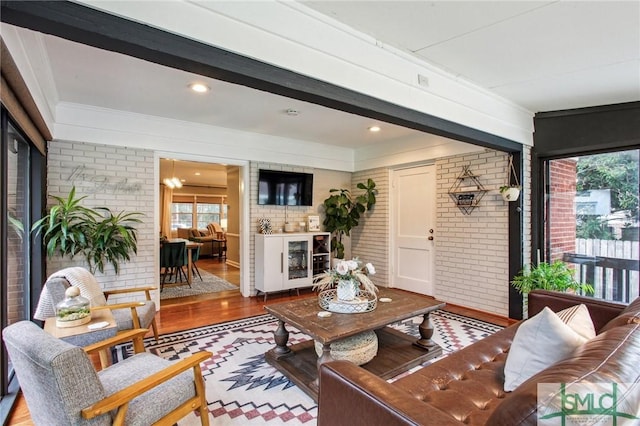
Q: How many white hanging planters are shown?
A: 1